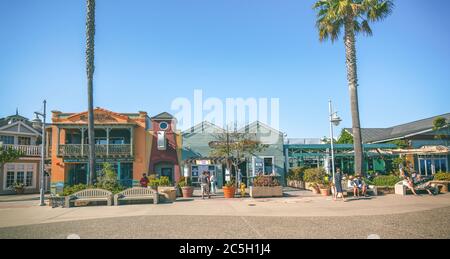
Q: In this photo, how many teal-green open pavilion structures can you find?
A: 1